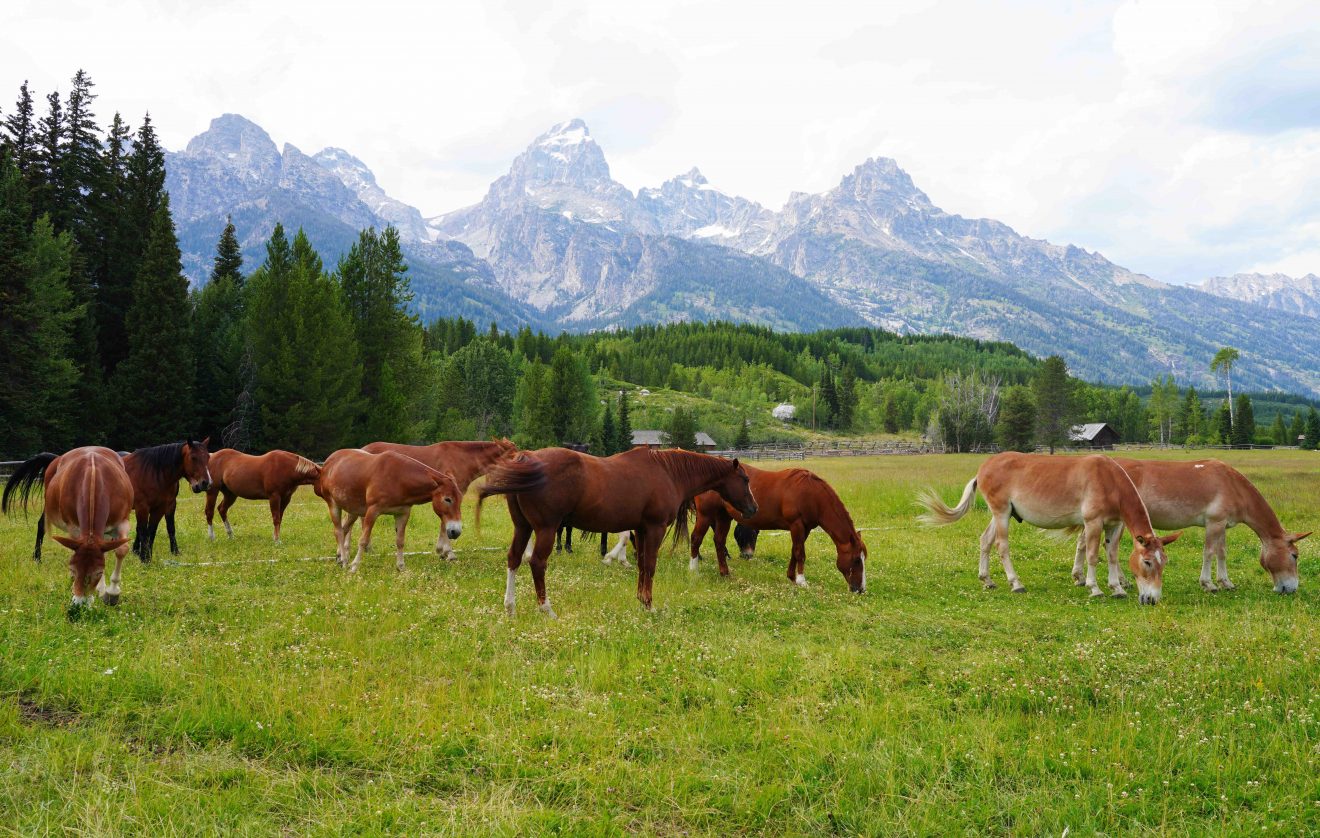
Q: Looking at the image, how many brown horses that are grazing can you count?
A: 4